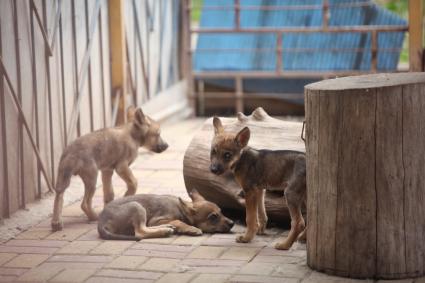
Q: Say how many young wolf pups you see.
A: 3